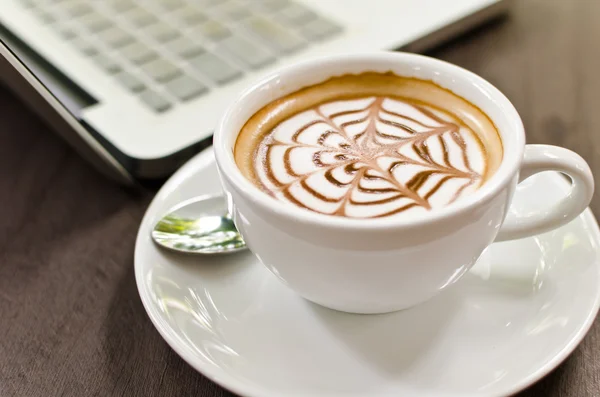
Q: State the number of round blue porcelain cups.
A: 0